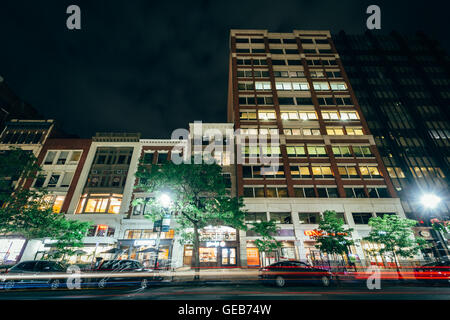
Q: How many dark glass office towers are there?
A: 1